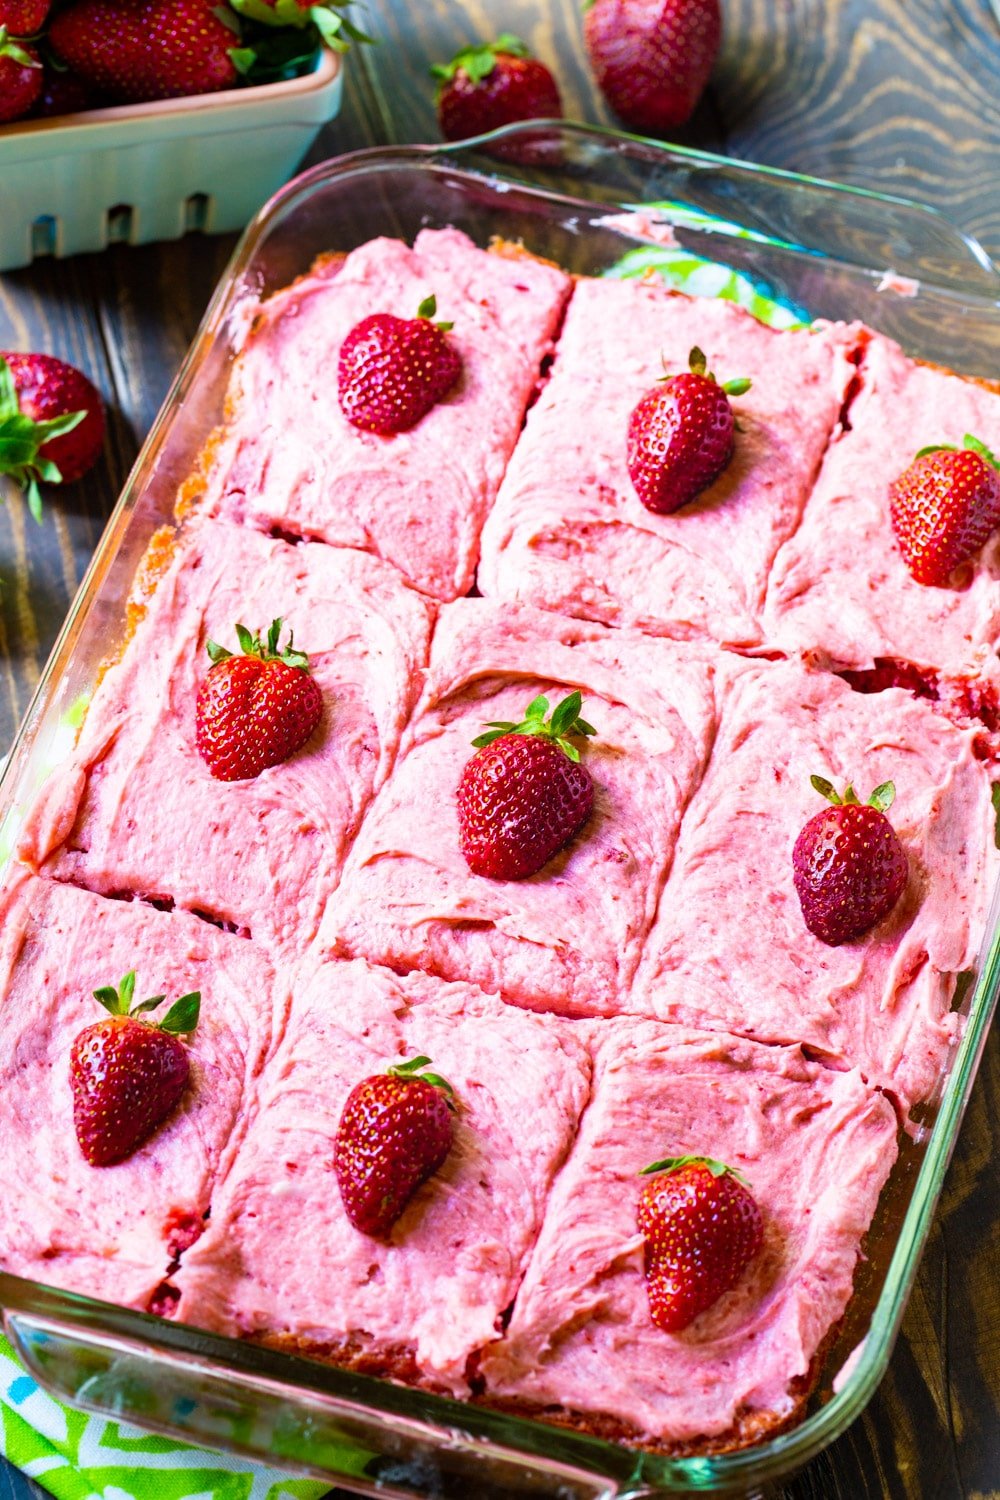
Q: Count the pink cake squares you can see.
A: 9